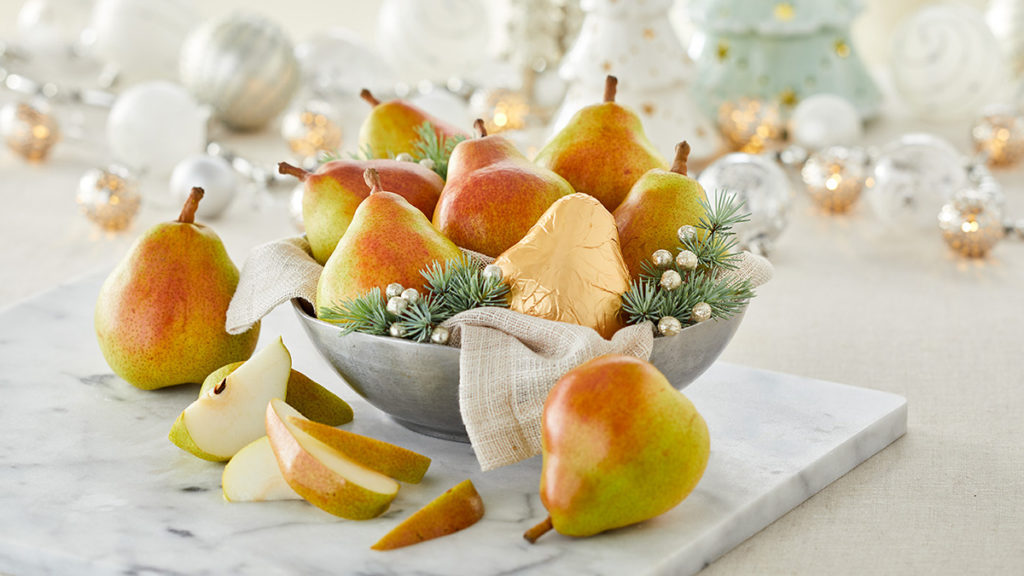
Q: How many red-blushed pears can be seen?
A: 8